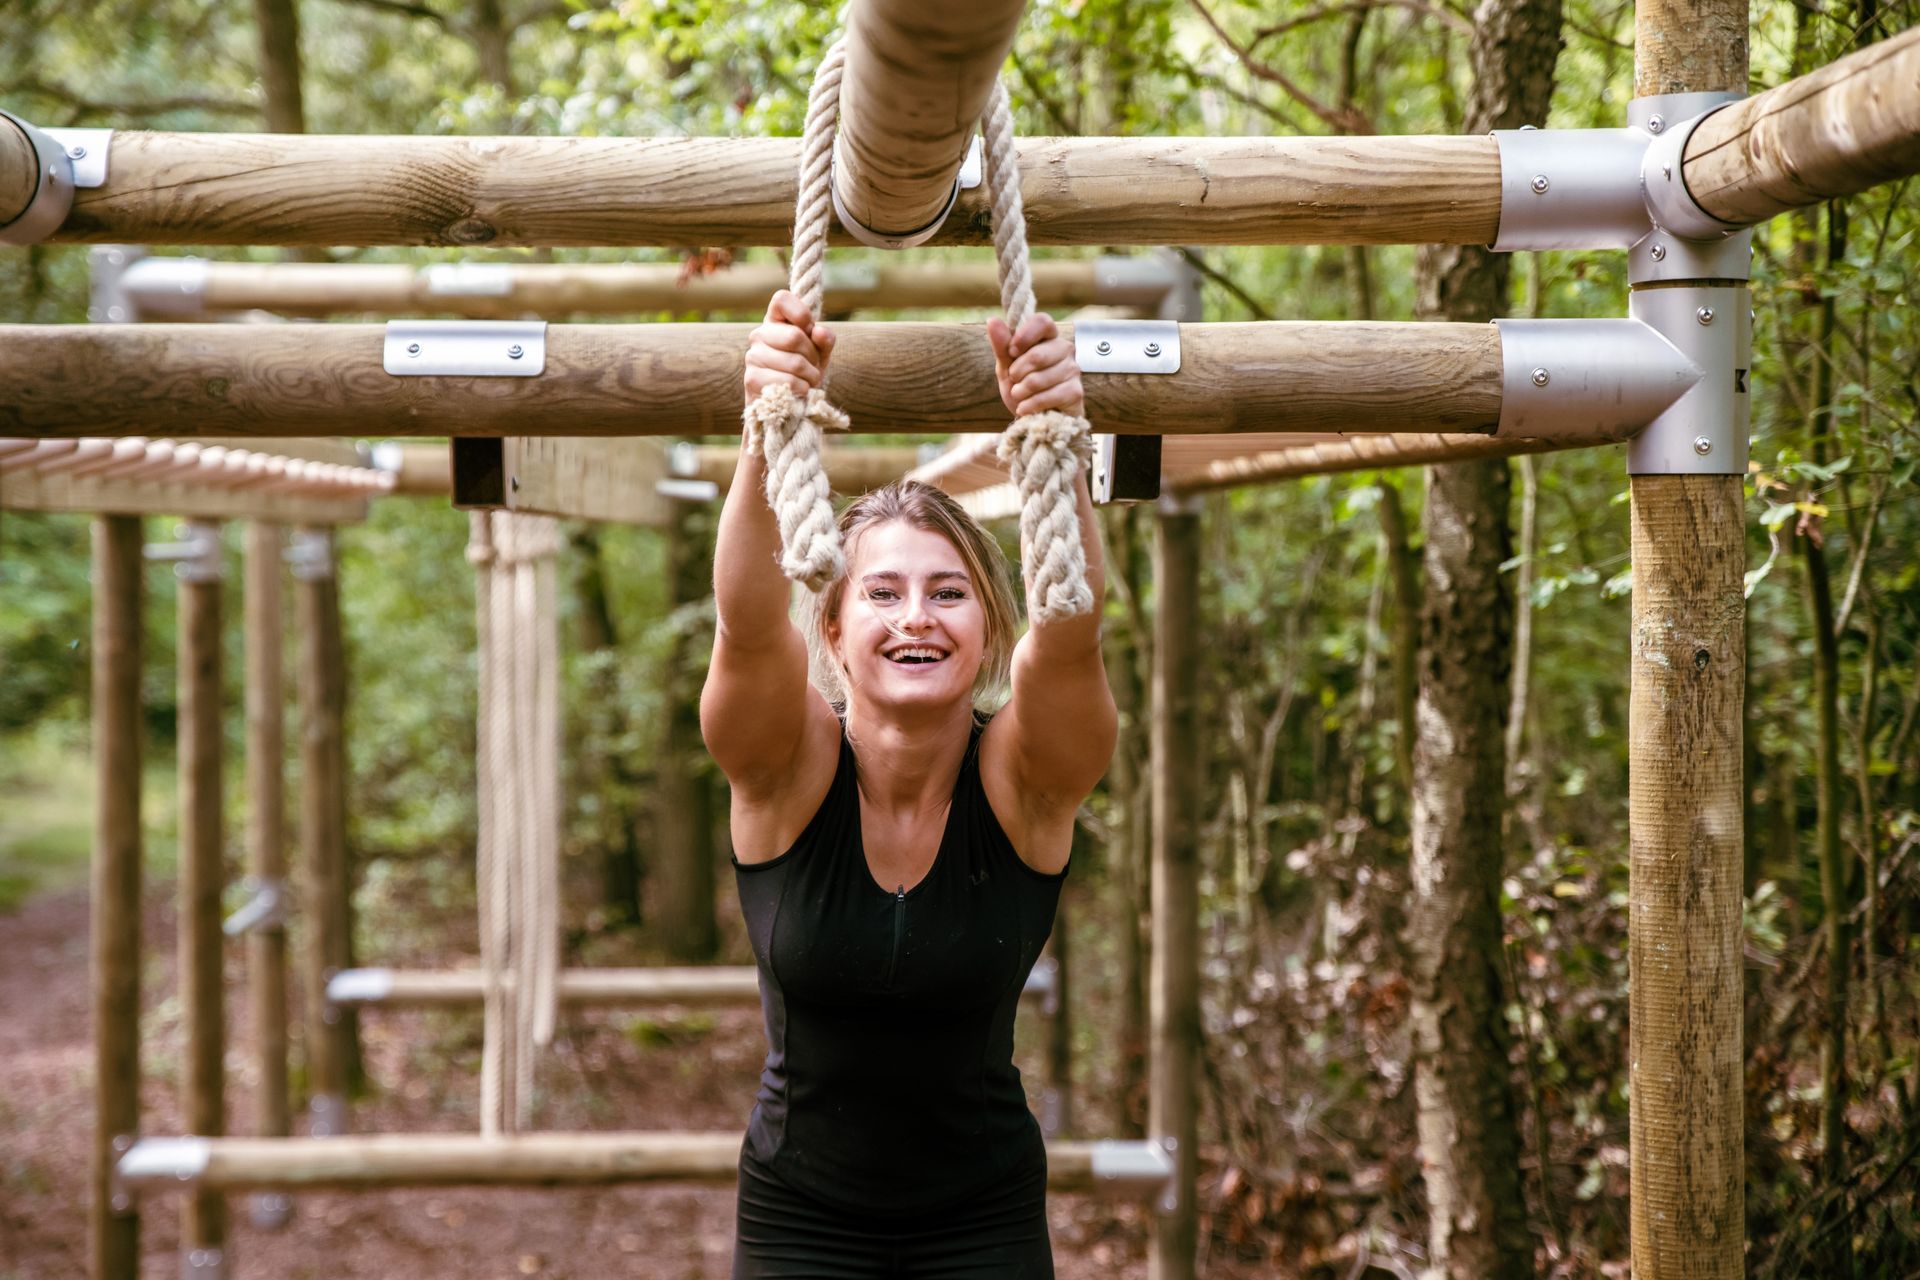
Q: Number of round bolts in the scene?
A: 11